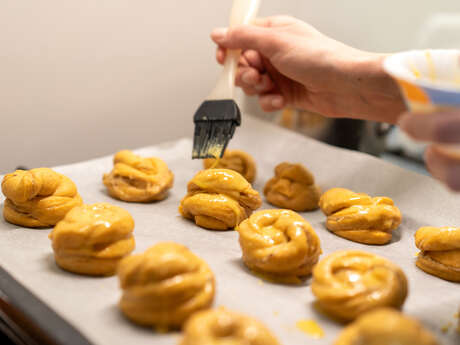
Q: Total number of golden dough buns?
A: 13